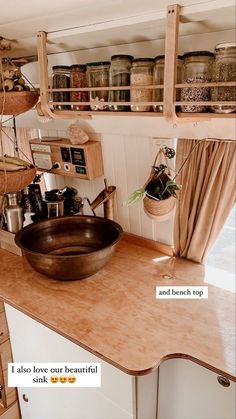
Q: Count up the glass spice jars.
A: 8